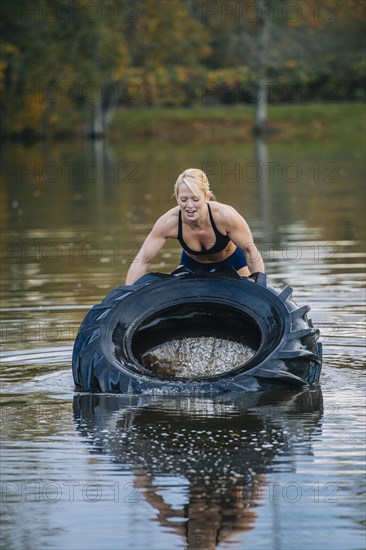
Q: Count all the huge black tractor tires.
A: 1